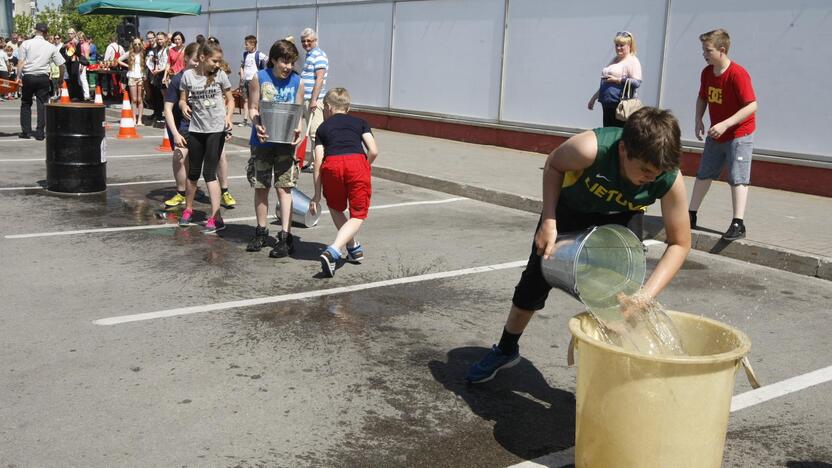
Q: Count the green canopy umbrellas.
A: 1